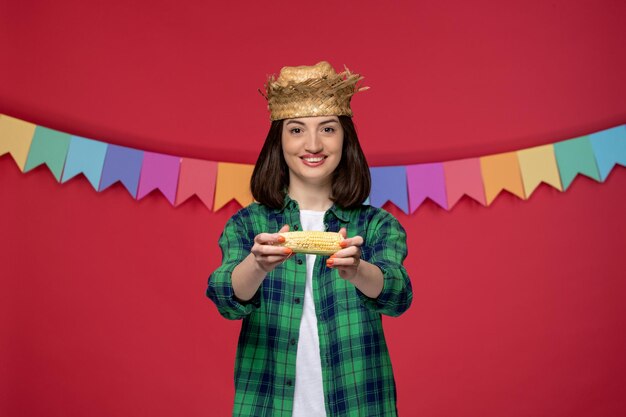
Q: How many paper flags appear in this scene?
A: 14